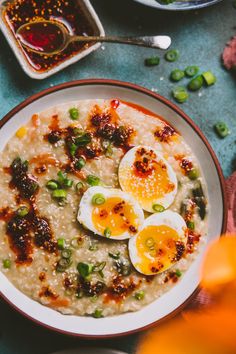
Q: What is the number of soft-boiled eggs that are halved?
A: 3